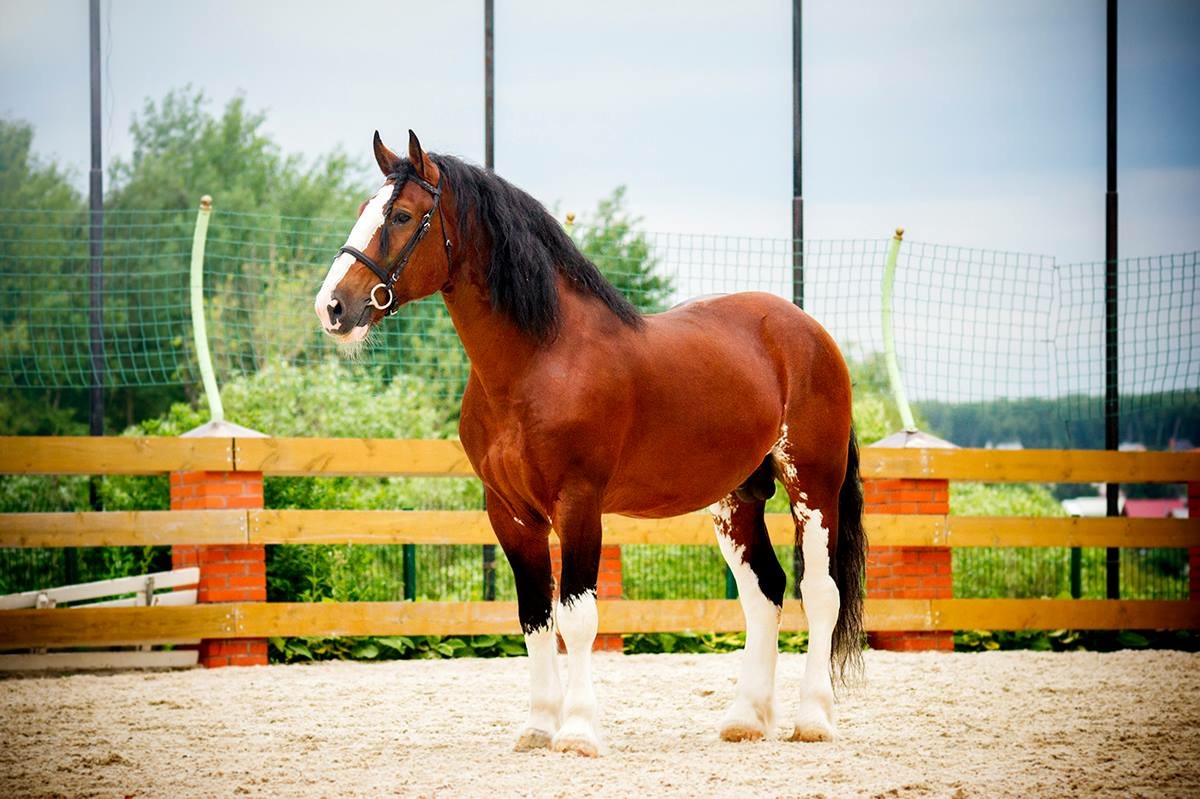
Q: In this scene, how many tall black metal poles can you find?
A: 4